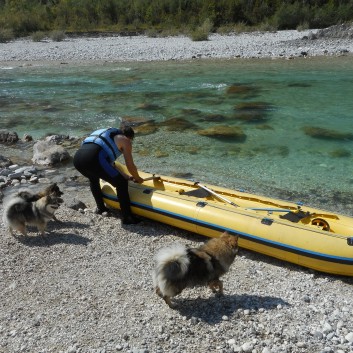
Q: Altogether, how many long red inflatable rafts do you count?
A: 0